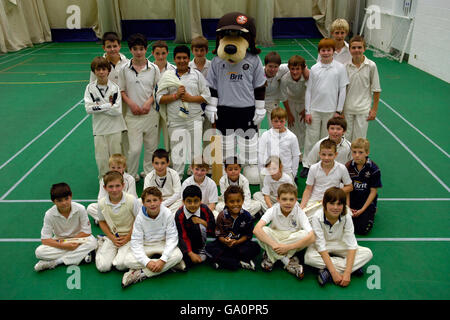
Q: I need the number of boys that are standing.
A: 11